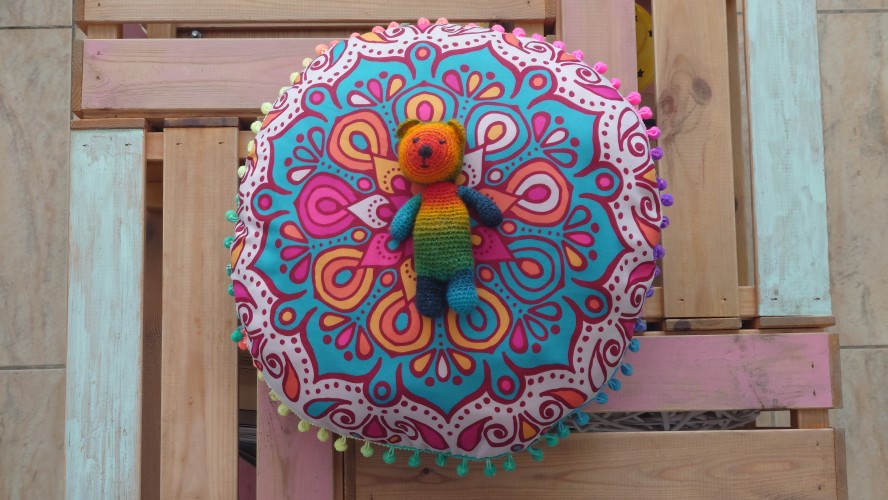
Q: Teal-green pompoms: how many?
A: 15